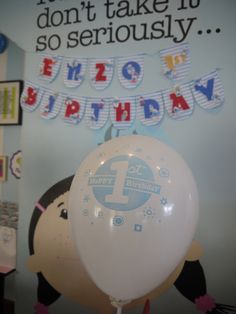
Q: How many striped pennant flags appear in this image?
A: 13